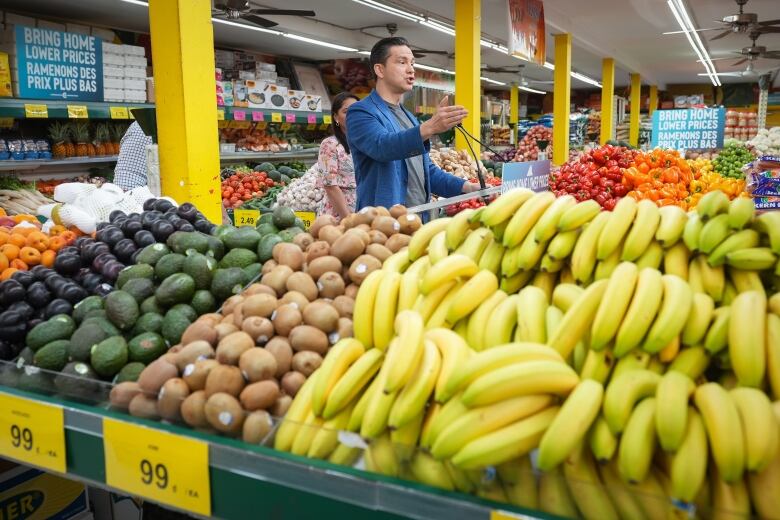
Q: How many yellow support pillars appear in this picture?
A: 7